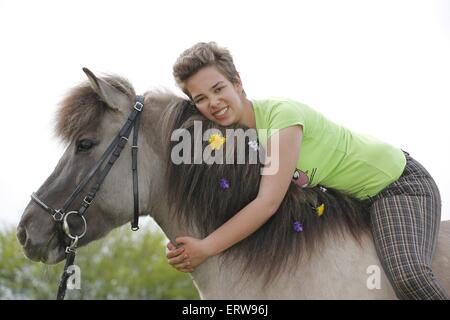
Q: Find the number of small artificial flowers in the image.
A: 6